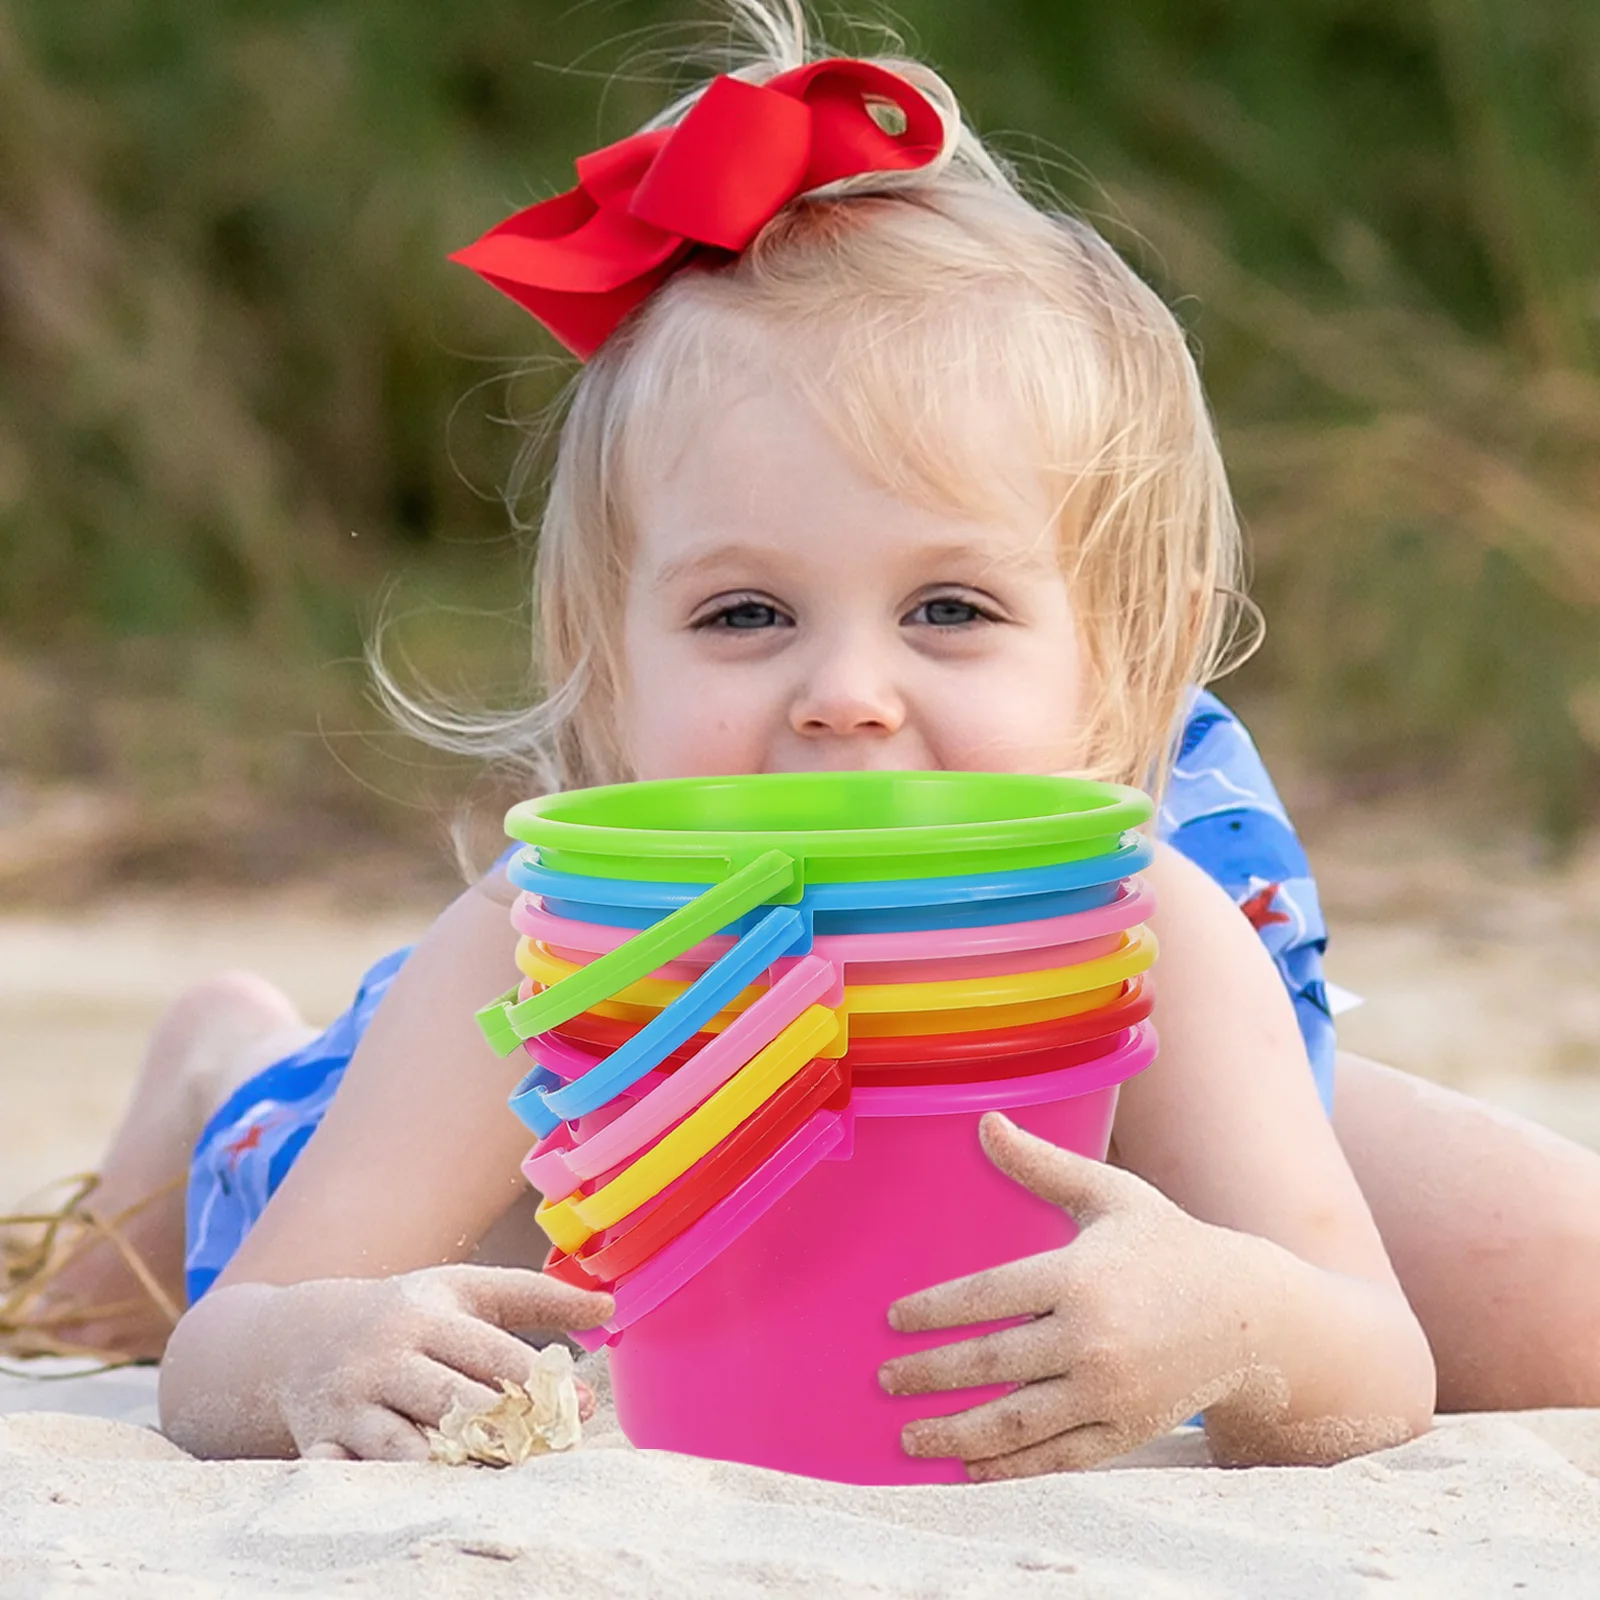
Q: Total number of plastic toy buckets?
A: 6